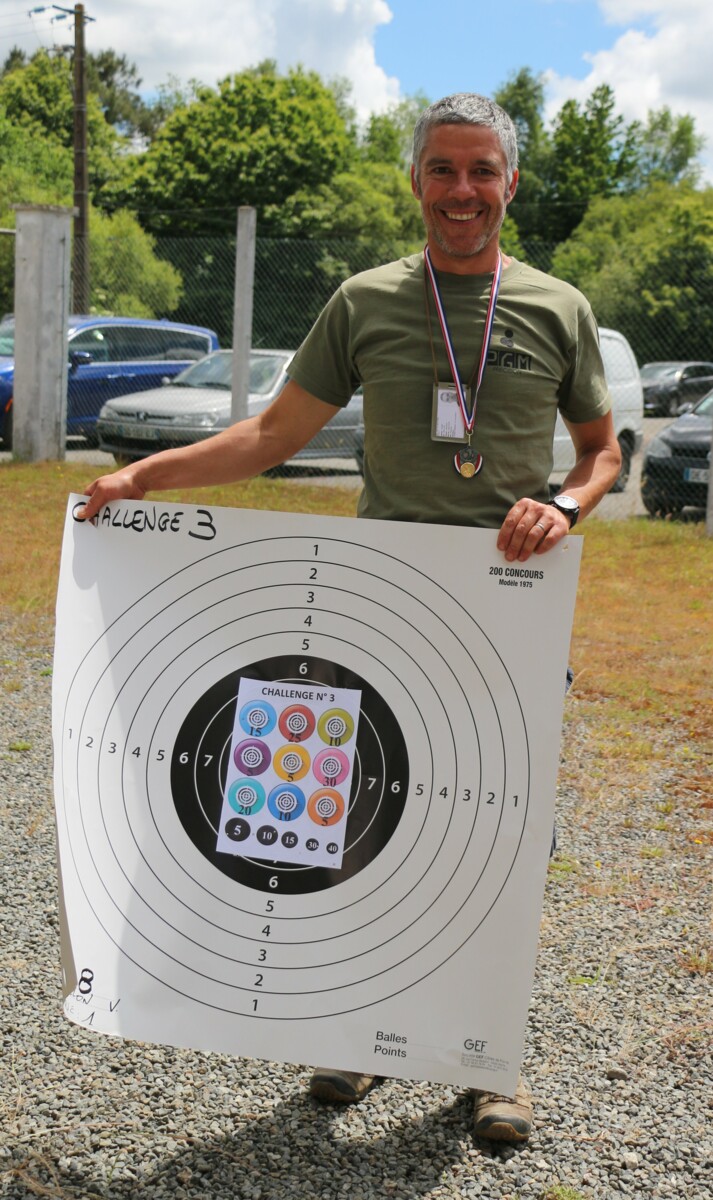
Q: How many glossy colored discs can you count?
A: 9